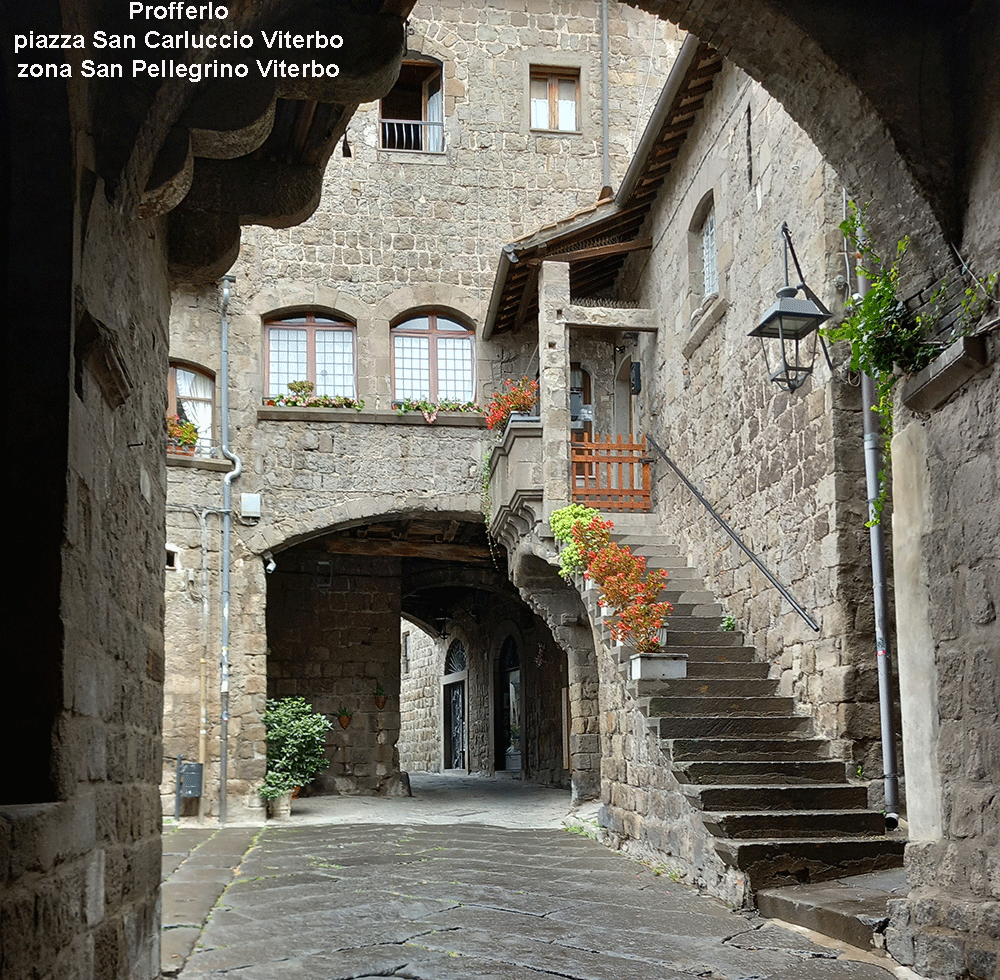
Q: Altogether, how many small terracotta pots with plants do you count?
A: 2